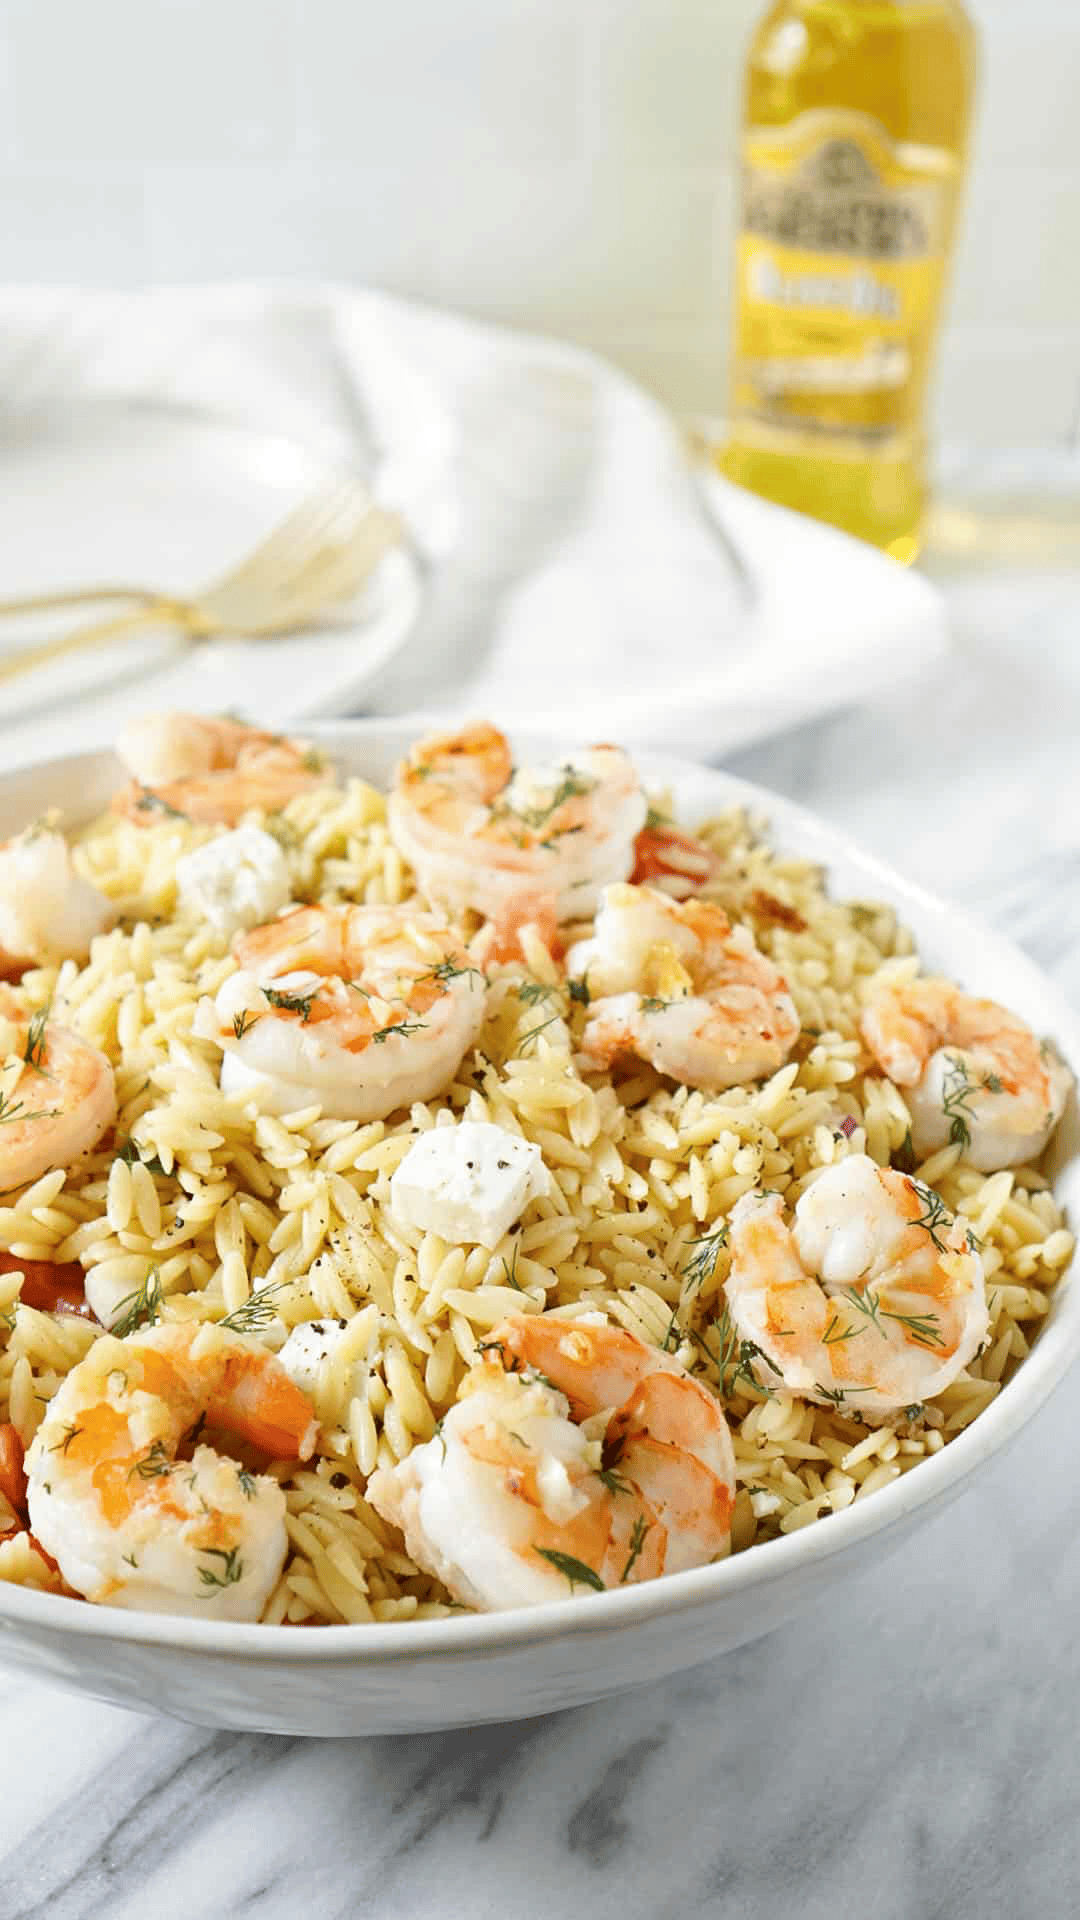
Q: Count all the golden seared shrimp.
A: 10